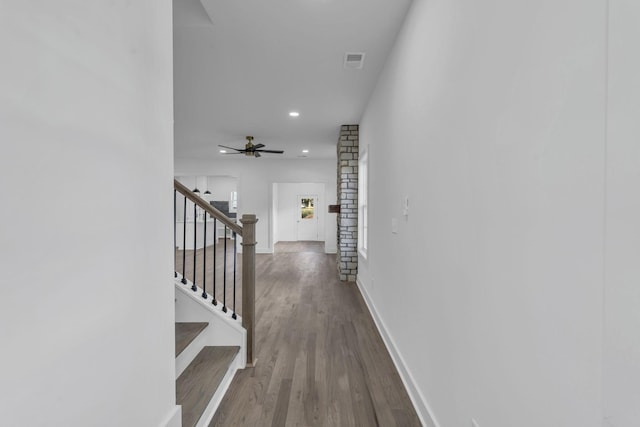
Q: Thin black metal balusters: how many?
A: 7